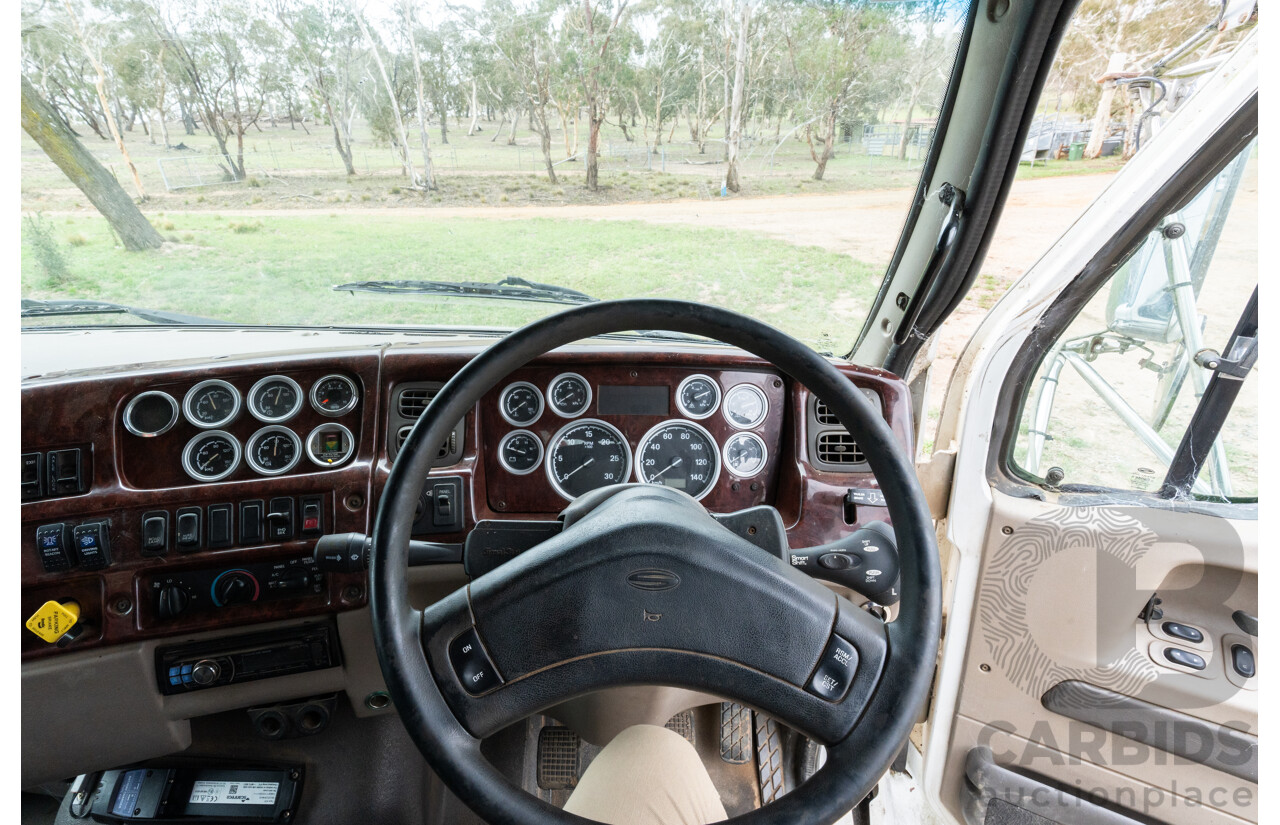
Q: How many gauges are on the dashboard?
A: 14